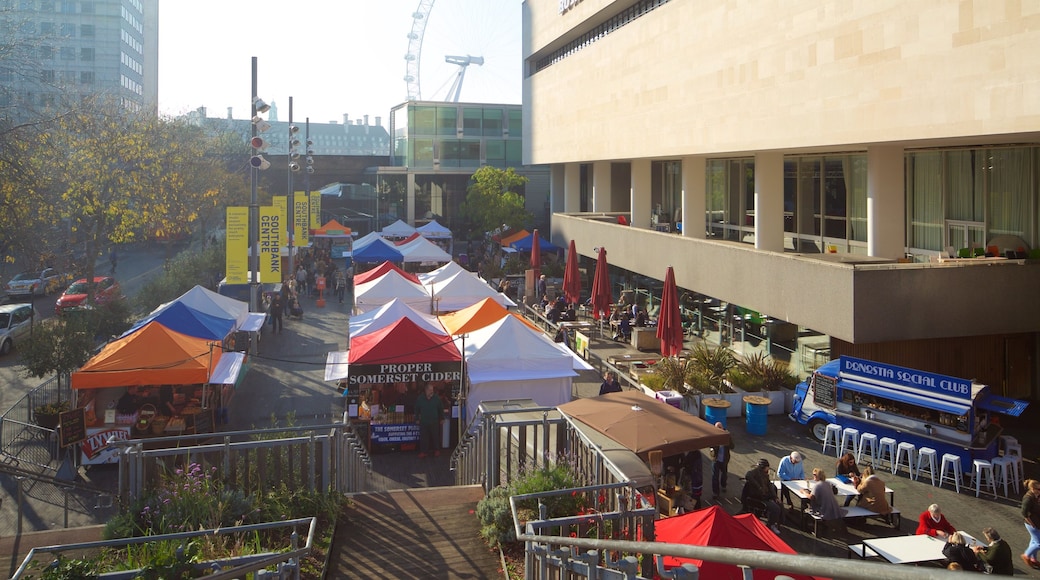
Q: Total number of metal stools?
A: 12